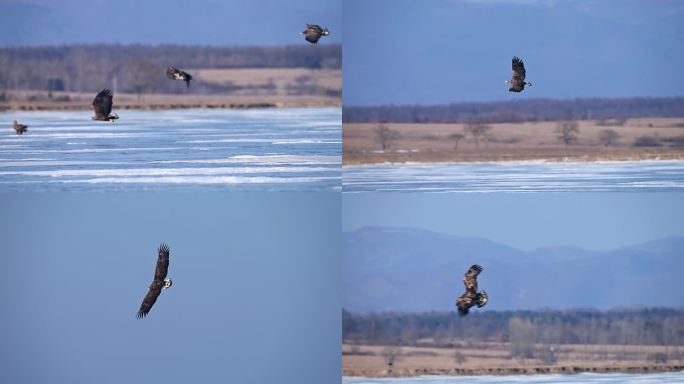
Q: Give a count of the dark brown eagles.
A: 7